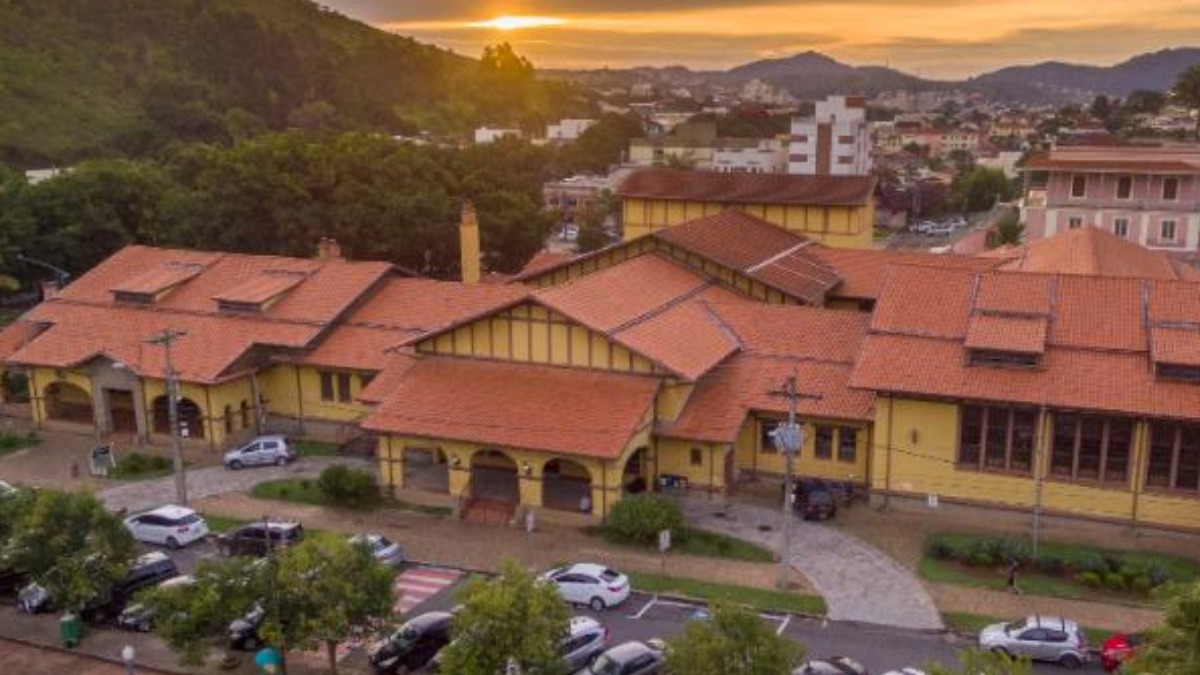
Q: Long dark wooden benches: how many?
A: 0